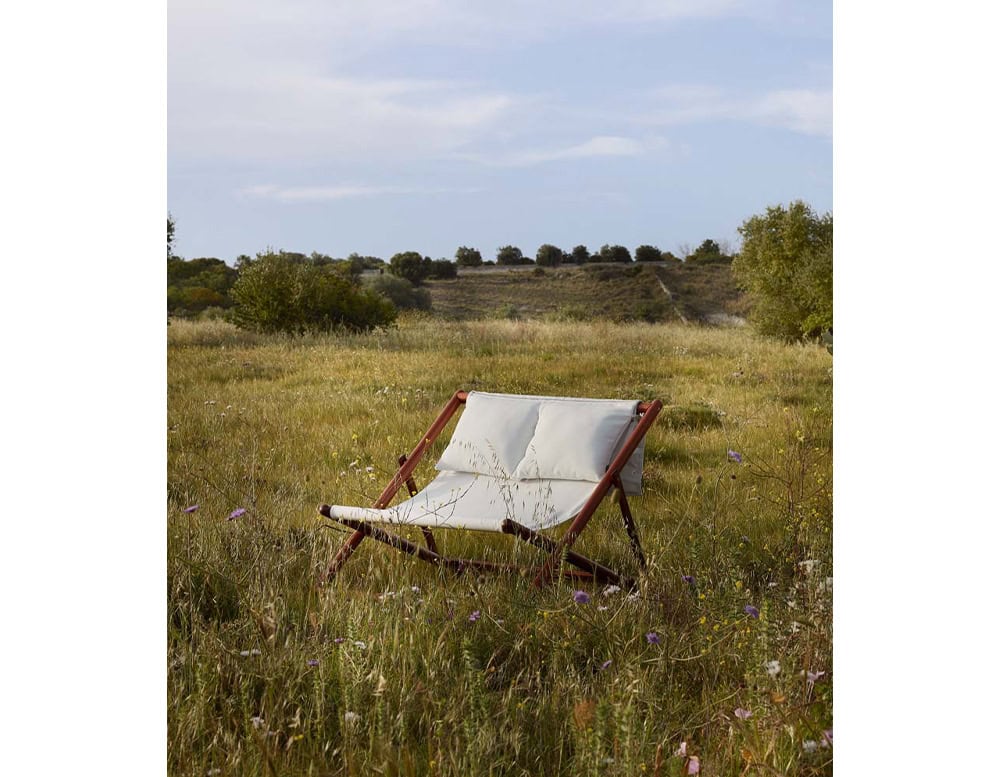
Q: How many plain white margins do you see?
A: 2